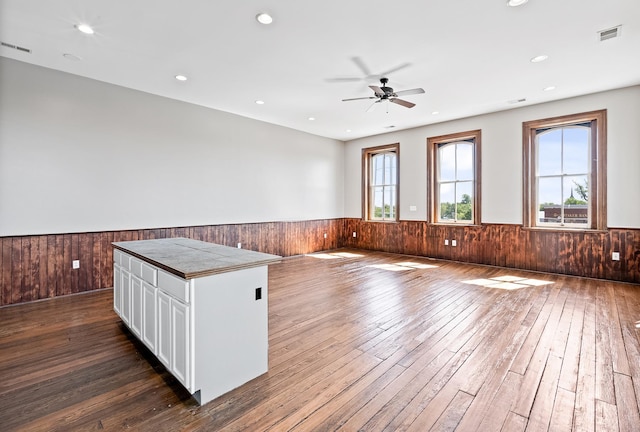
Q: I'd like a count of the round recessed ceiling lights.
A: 10